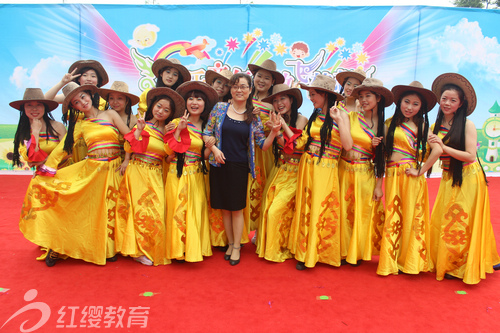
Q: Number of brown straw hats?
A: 15